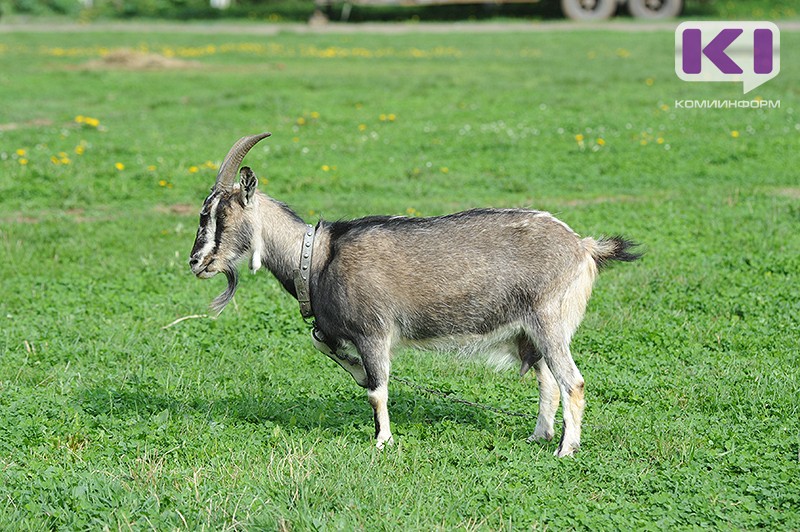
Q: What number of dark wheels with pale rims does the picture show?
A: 2